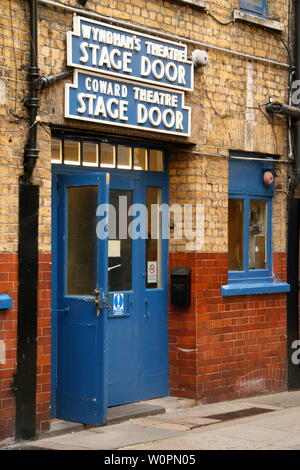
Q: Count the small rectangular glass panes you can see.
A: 7